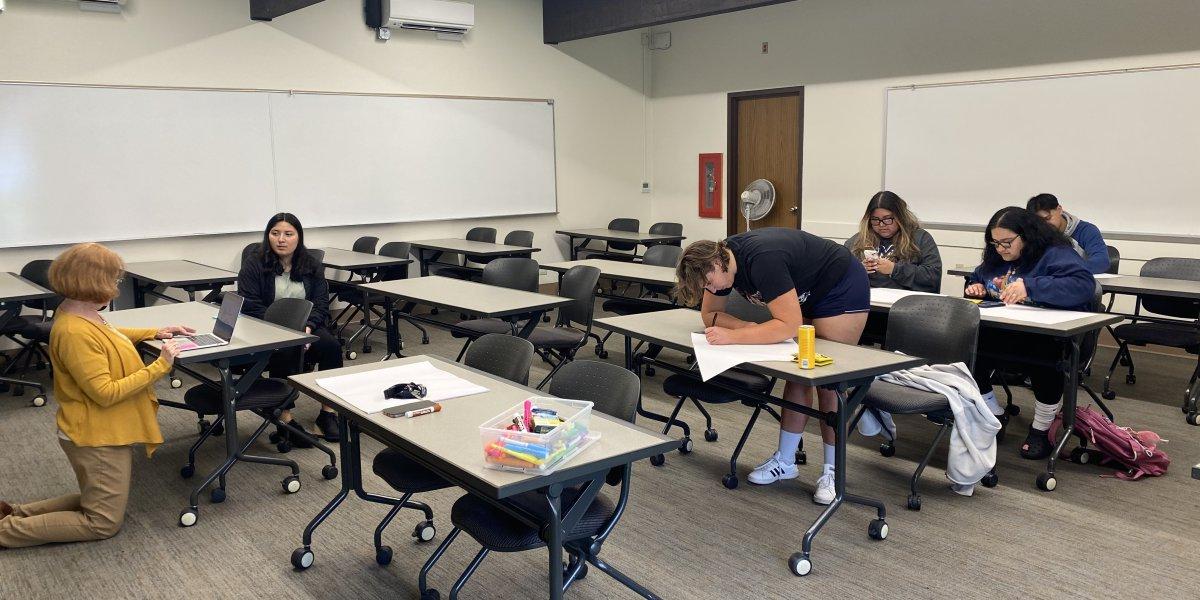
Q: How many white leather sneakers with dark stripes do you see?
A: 2